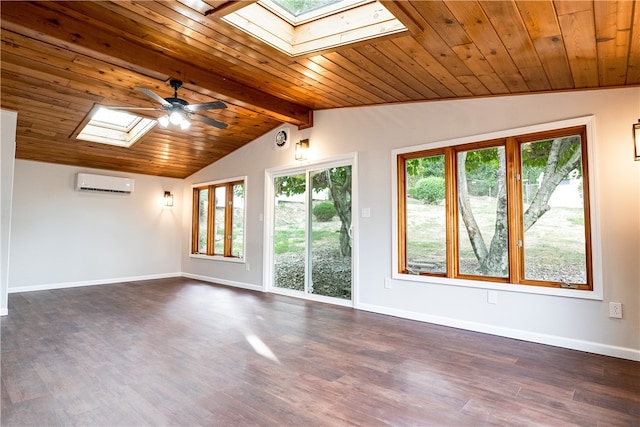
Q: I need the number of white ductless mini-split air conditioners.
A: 1